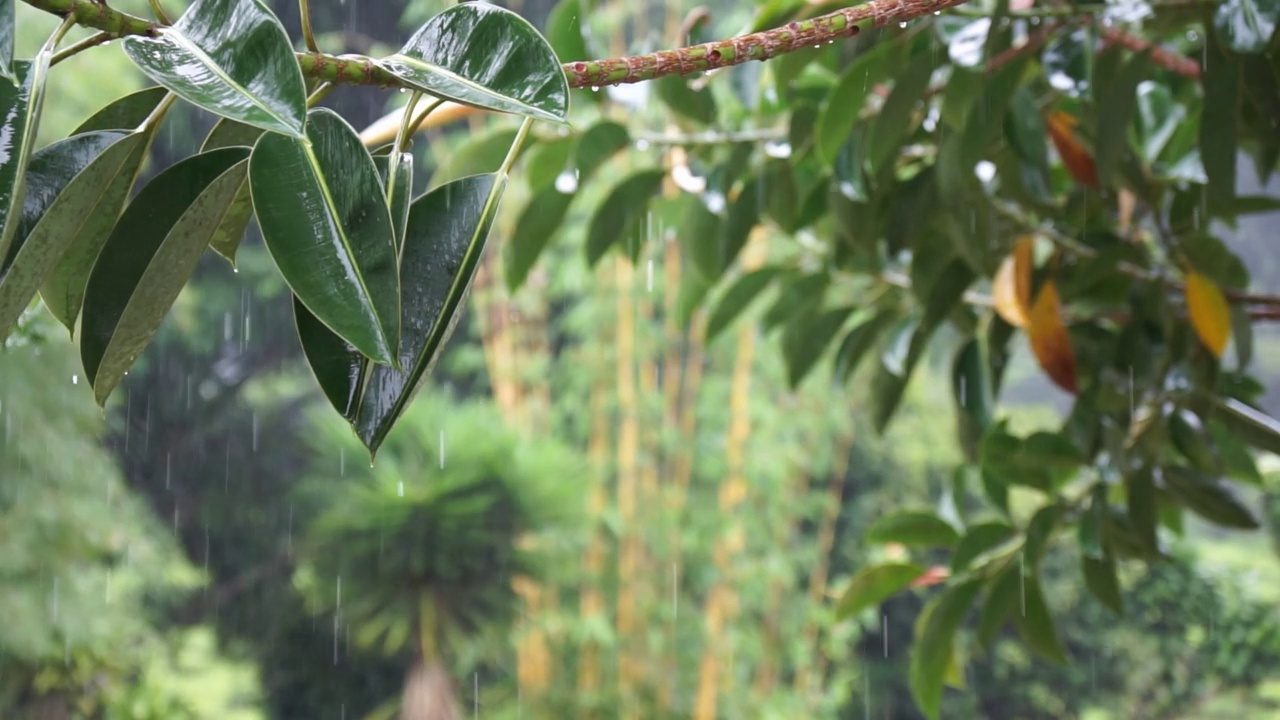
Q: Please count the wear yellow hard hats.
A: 0